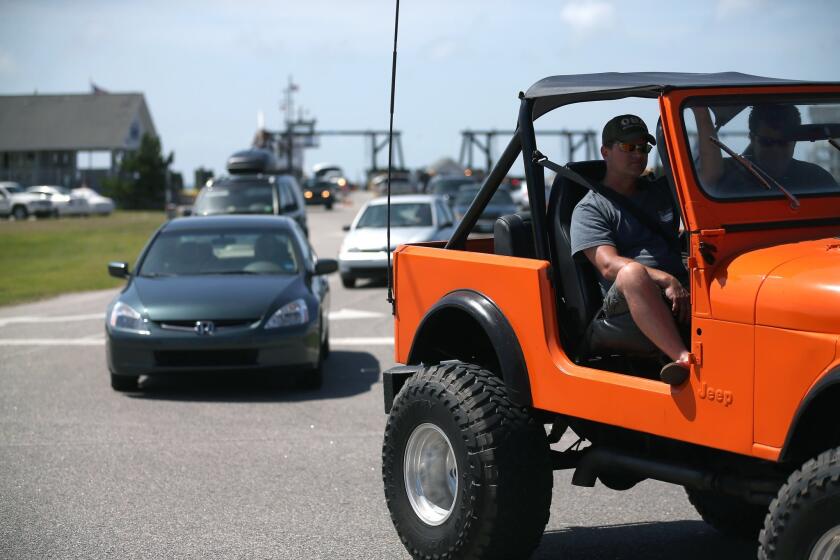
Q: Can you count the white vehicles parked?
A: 3